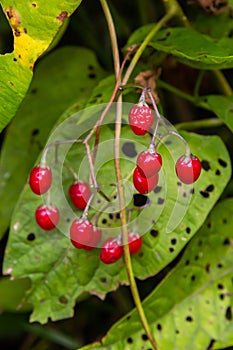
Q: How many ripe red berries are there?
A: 11